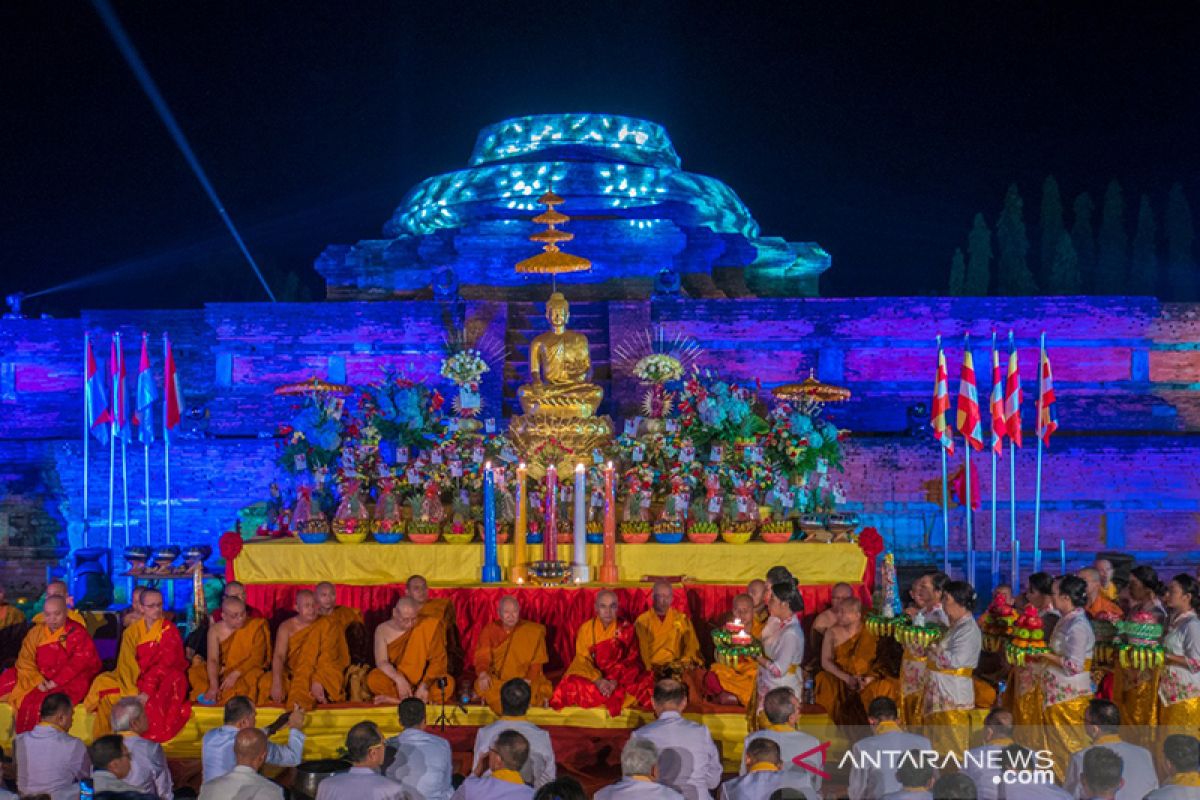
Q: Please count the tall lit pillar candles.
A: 5